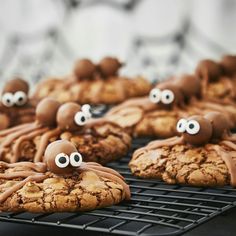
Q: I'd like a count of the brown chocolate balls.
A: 12